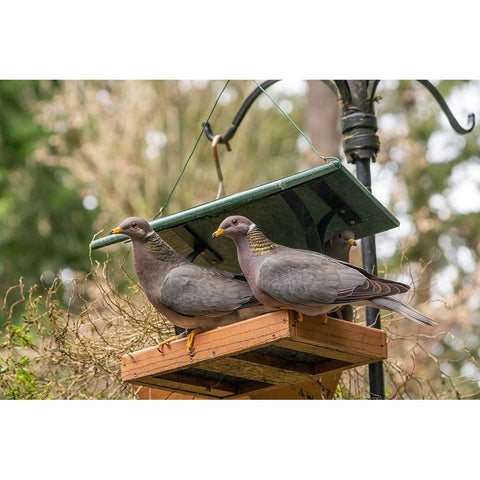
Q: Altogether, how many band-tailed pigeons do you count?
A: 3